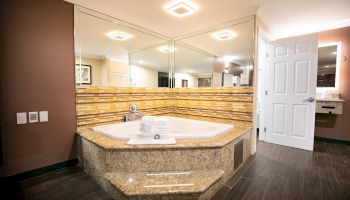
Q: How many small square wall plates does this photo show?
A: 3